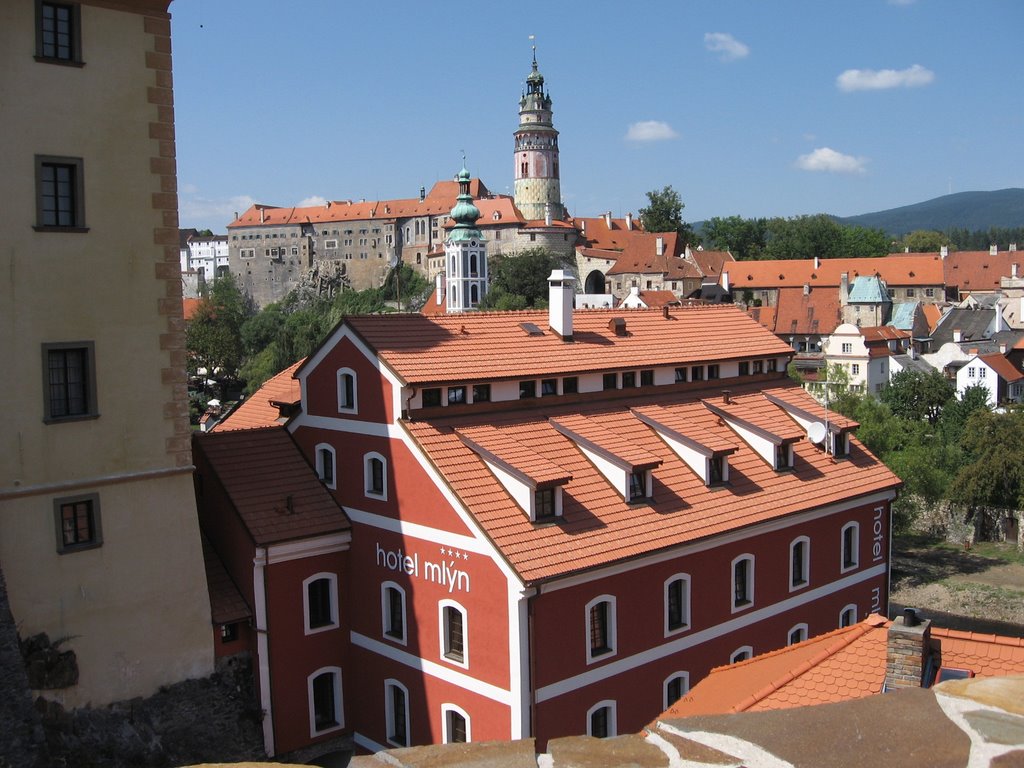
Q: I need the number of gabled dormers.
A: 5